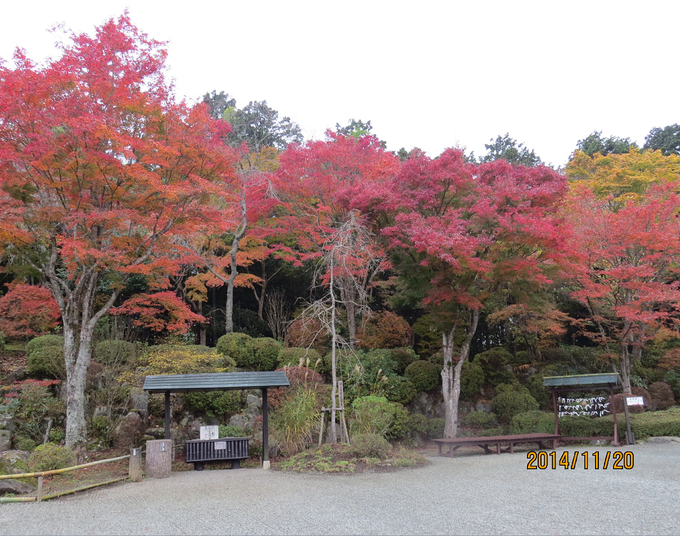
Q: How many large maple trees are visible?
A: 4